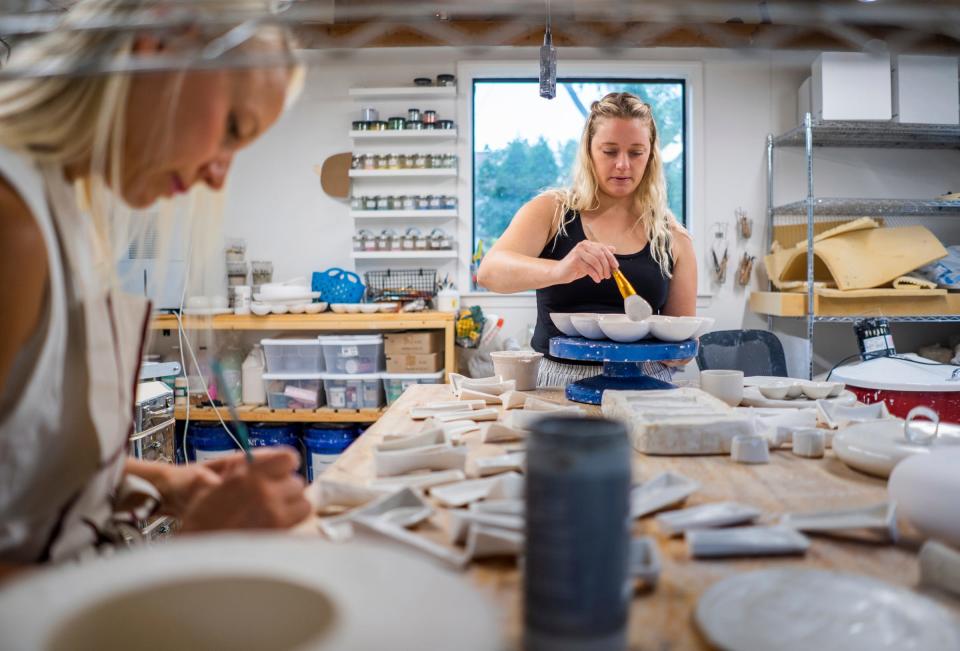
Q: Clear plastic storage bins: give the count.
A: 5